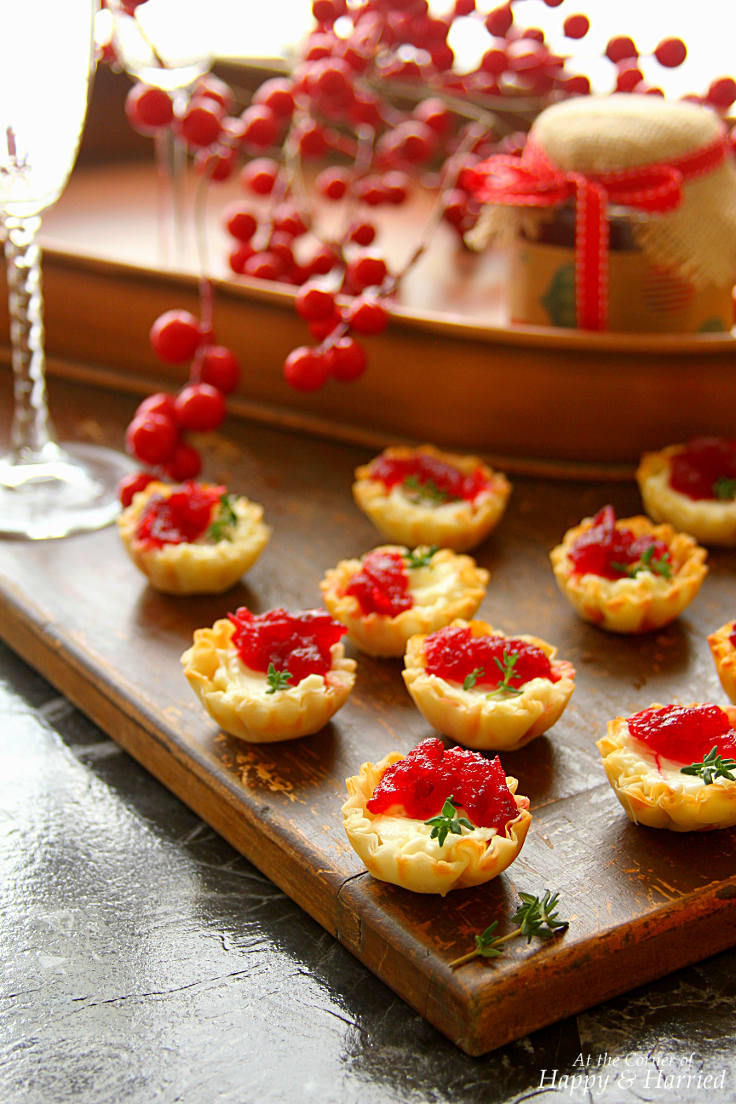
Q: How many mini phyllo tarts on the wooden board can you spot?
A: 10